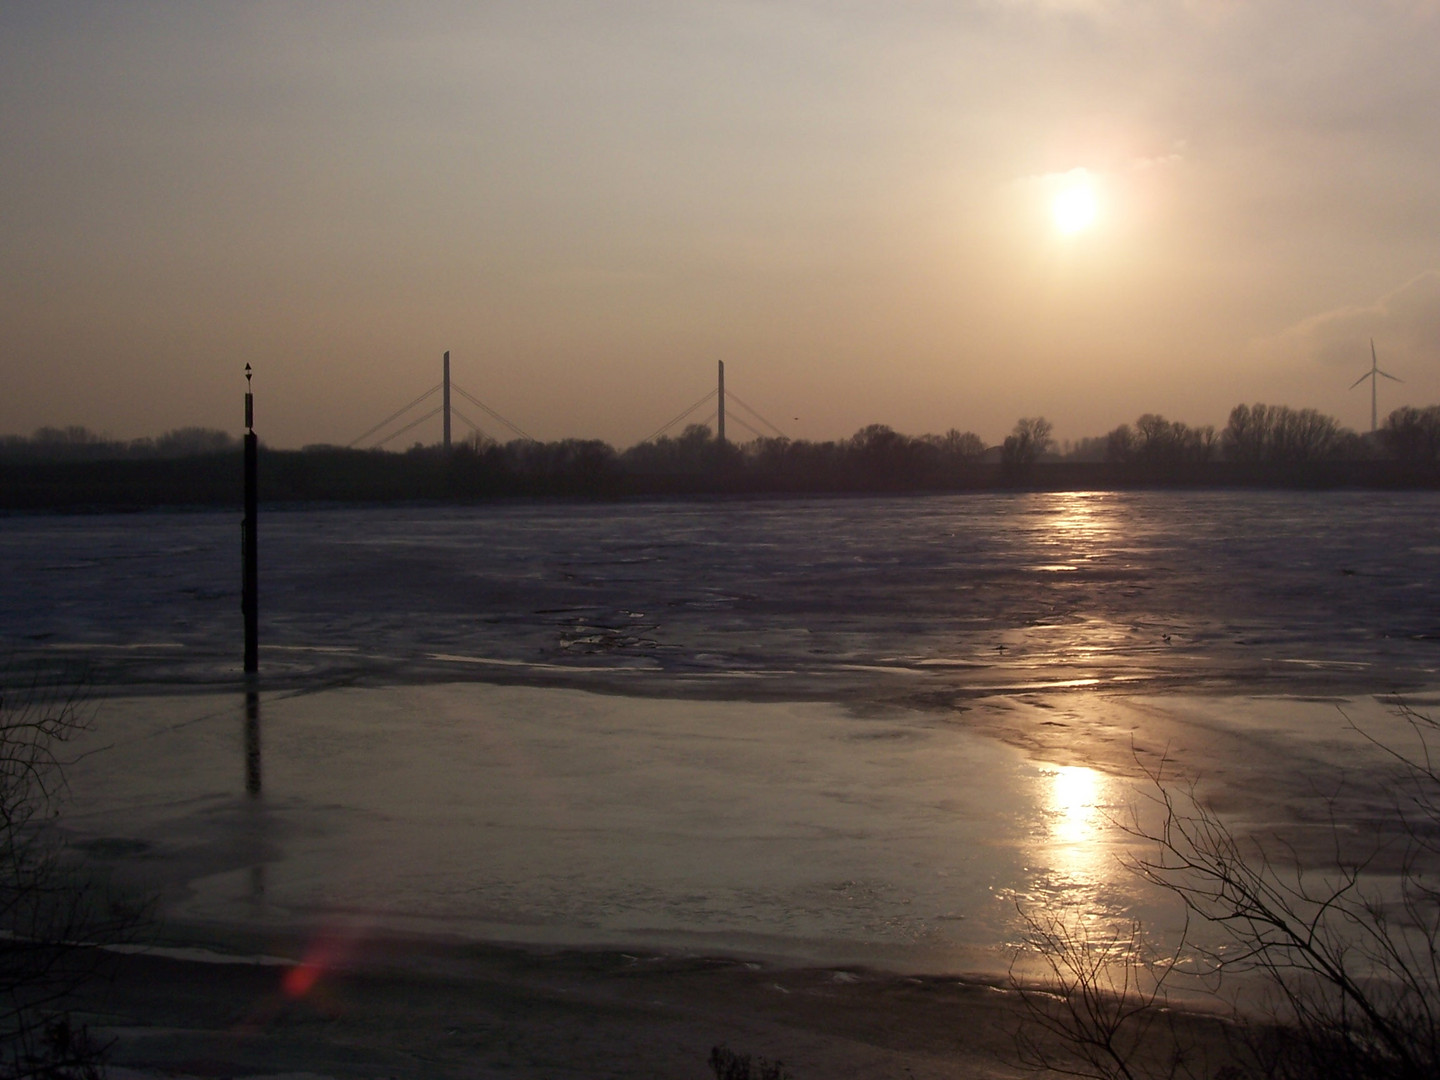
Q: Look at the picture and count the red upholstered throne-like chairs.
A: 0